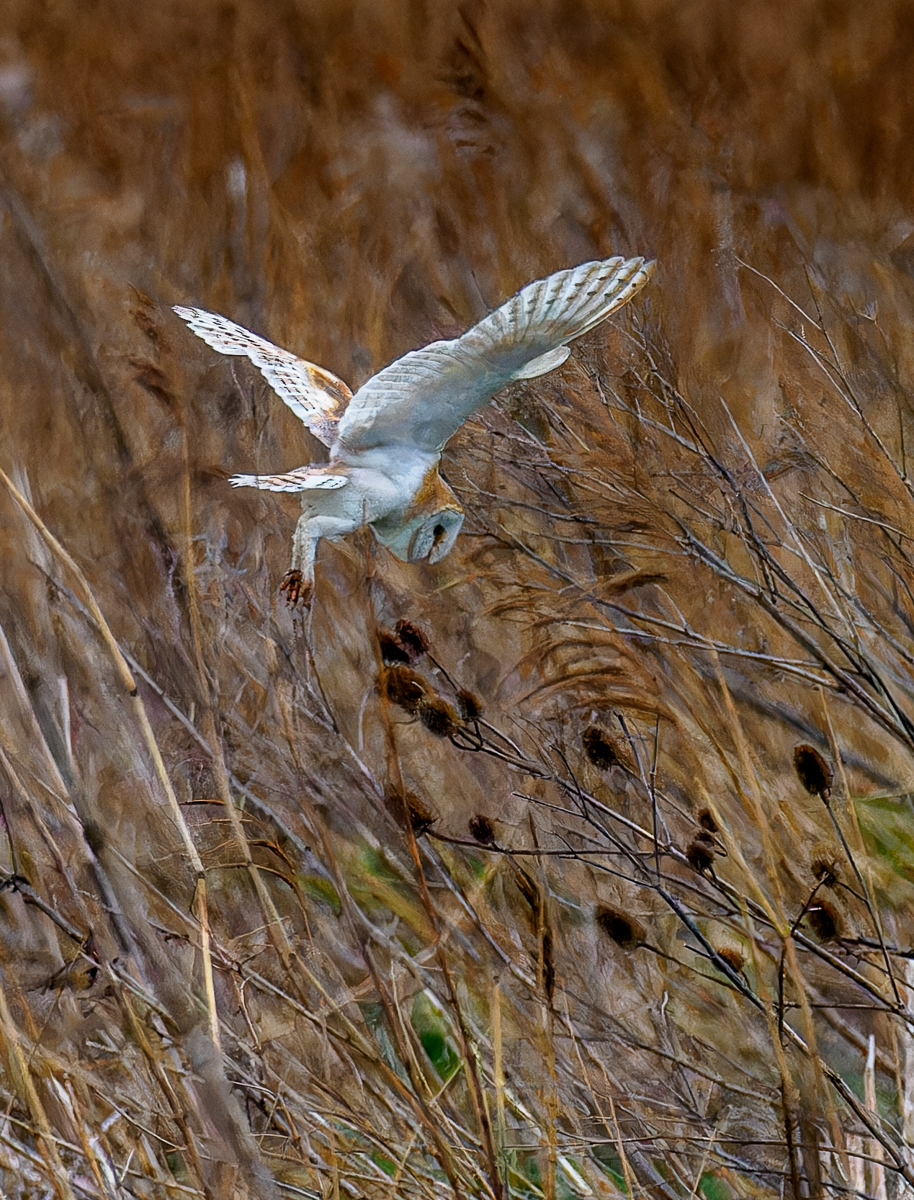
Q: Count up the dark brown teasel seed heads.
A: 15